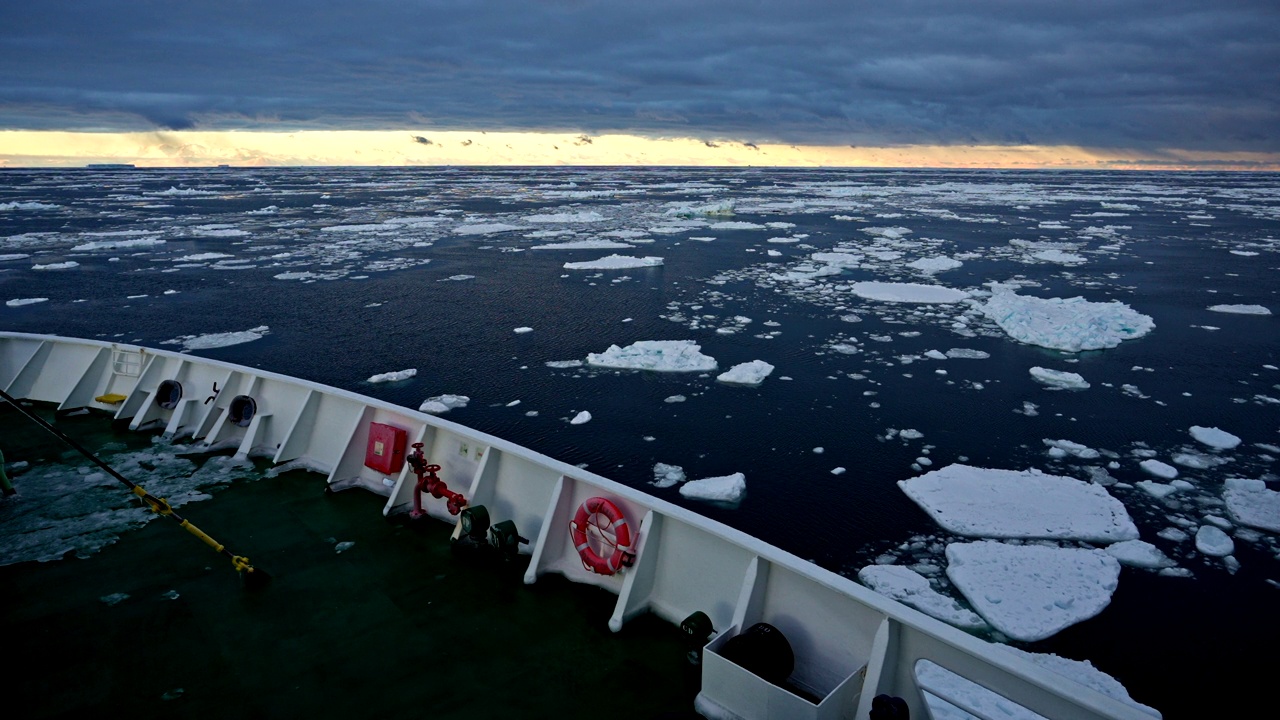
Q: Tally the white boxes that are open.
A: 1